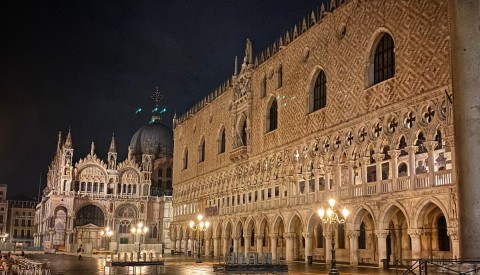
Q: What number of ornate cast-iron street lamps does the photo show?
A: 4